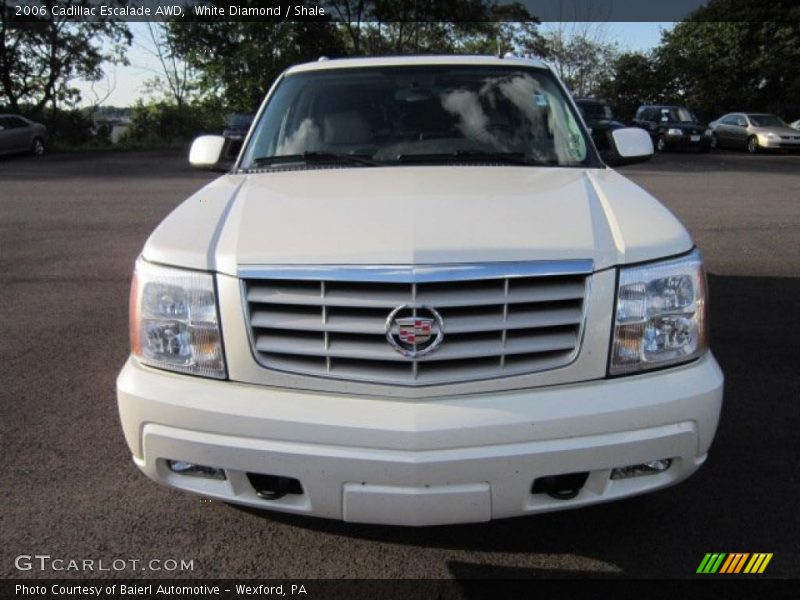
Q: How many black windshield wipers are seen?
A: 2